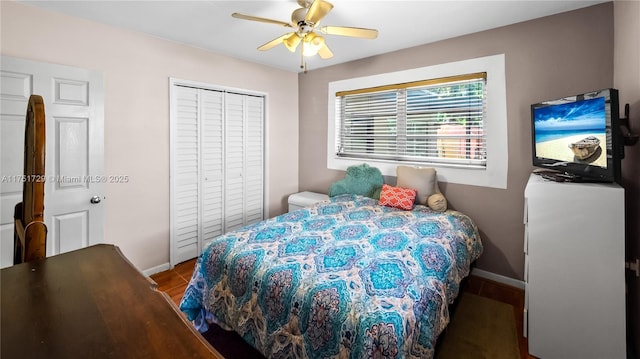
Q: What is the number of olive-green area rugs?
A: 1